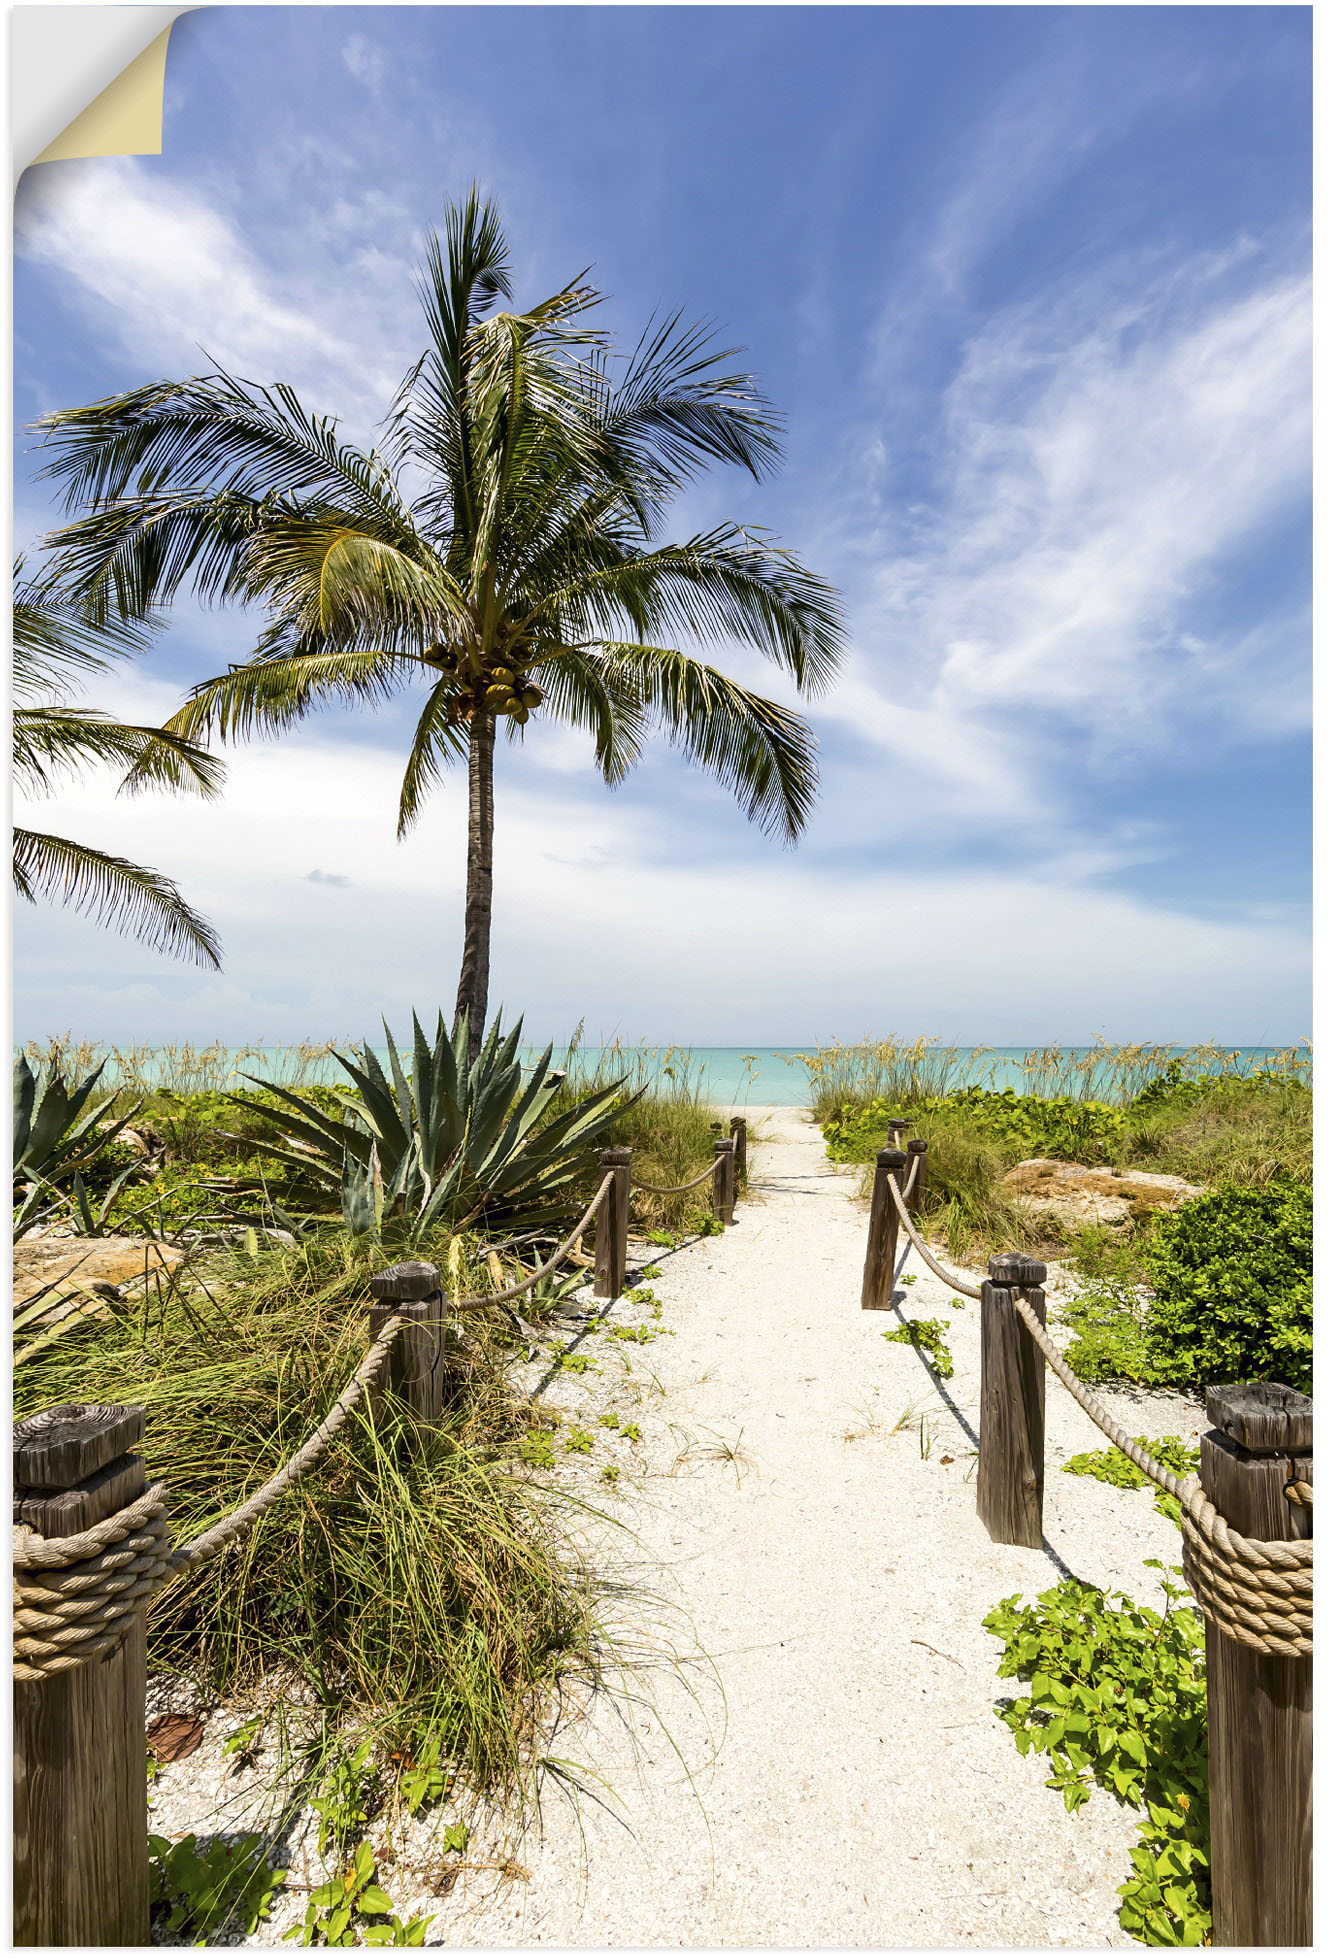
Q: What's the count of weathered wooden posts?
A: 10